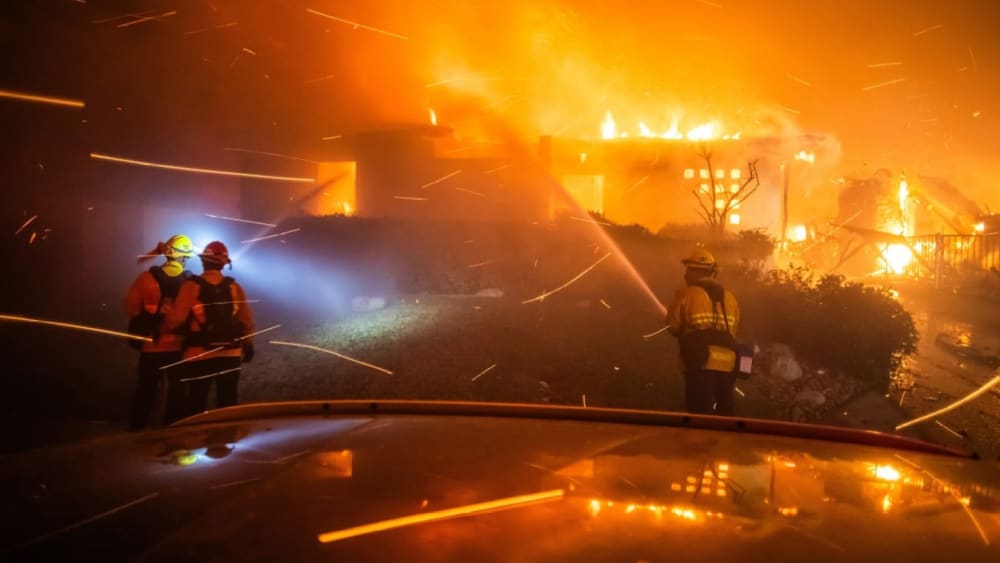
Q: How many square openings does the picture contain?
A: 10